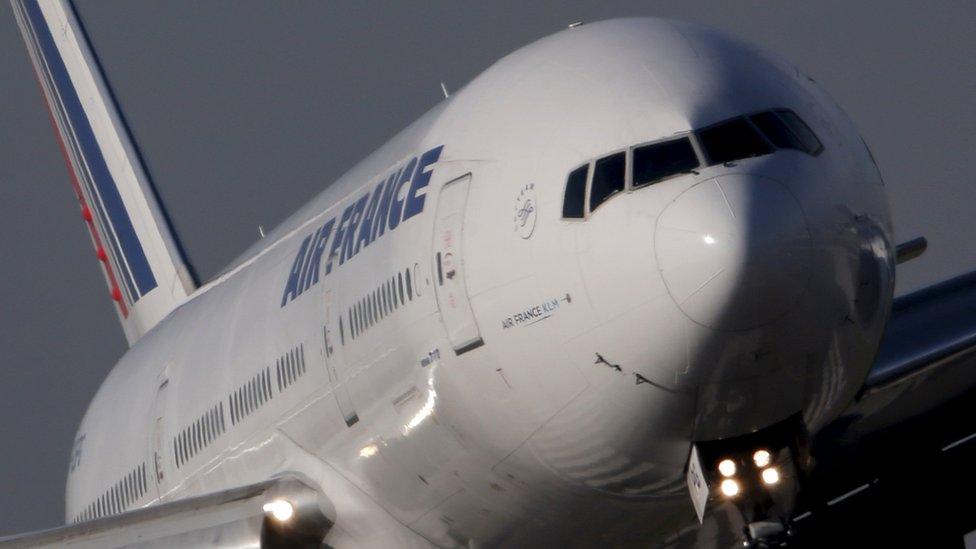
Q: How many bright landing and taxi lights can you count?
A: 5